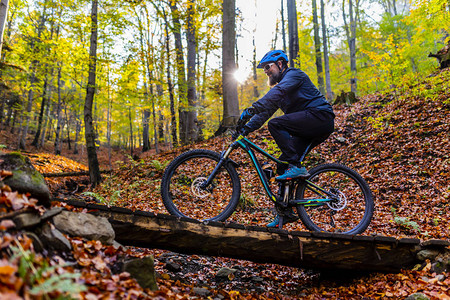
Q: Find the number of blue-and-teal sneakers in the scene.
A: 2